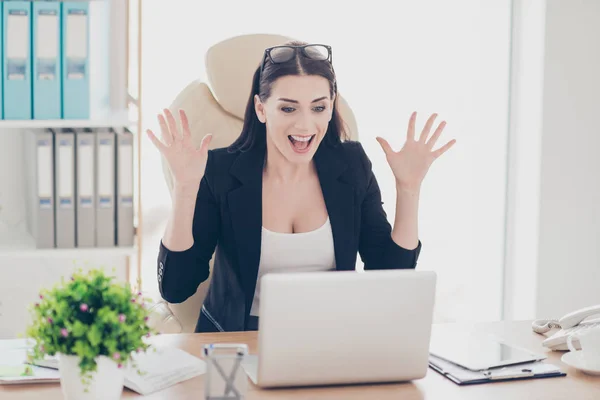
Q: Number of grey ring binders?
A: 5